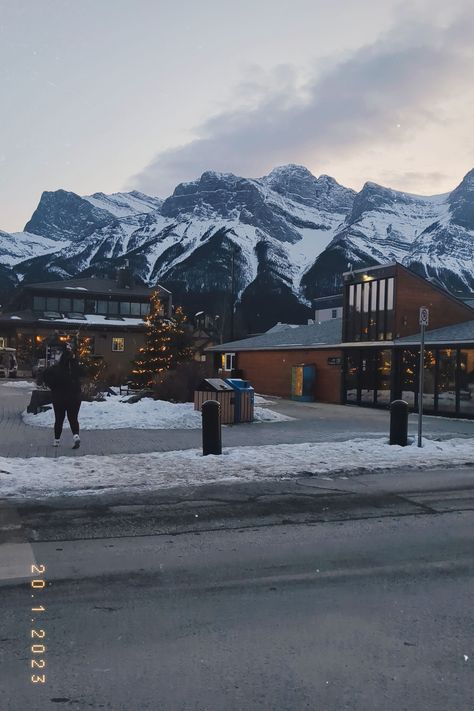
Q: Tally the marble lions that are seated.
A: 0